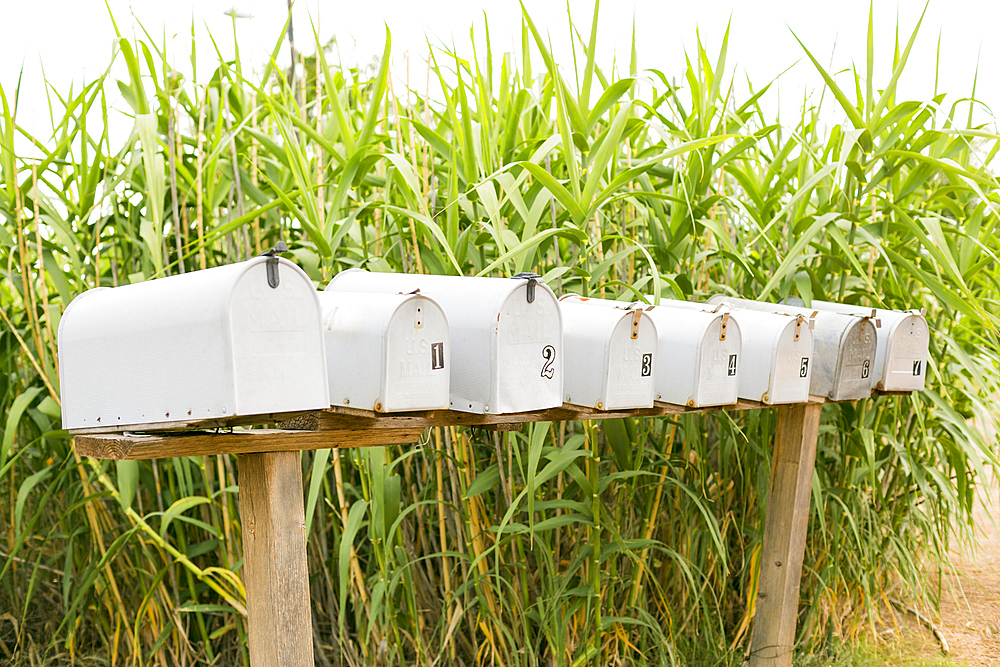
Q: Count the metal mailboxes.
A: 8